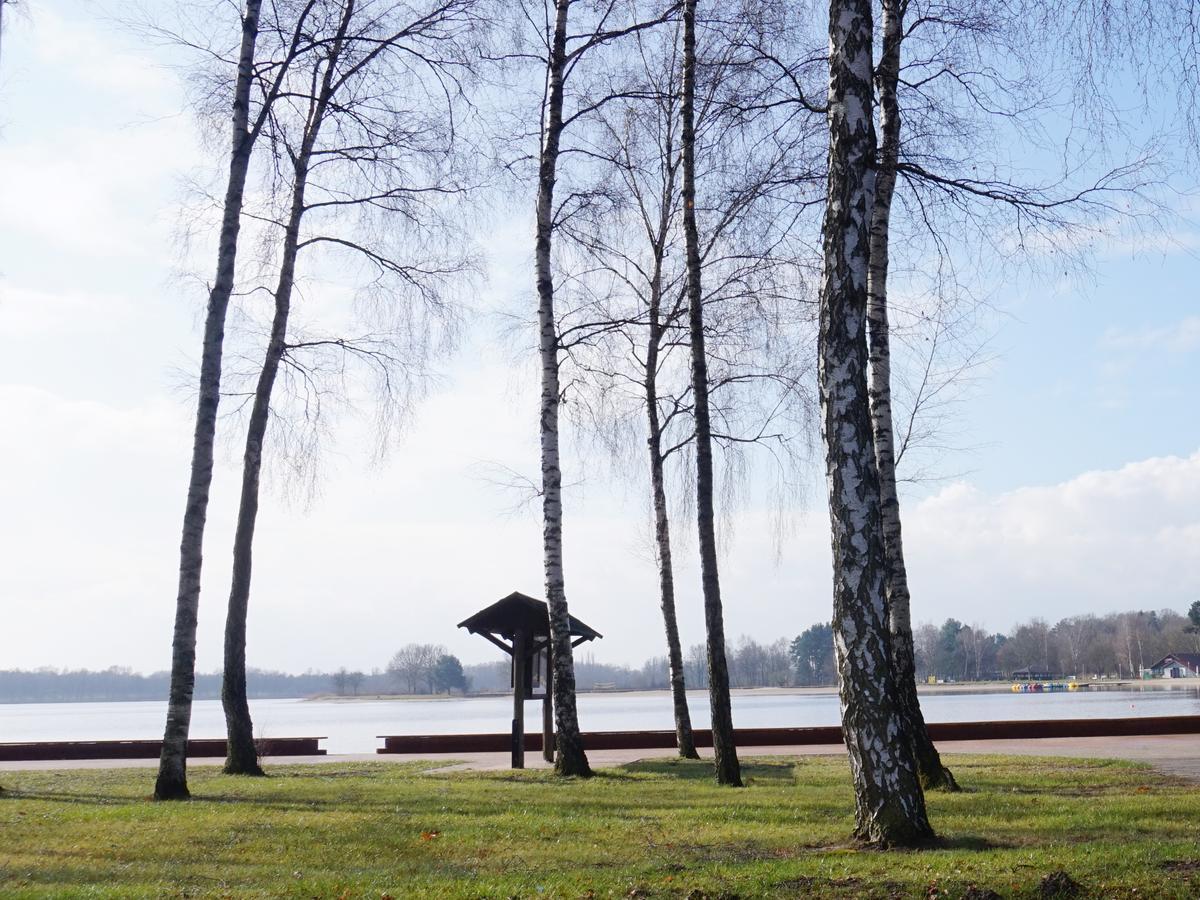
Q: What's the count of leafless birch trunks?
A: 7